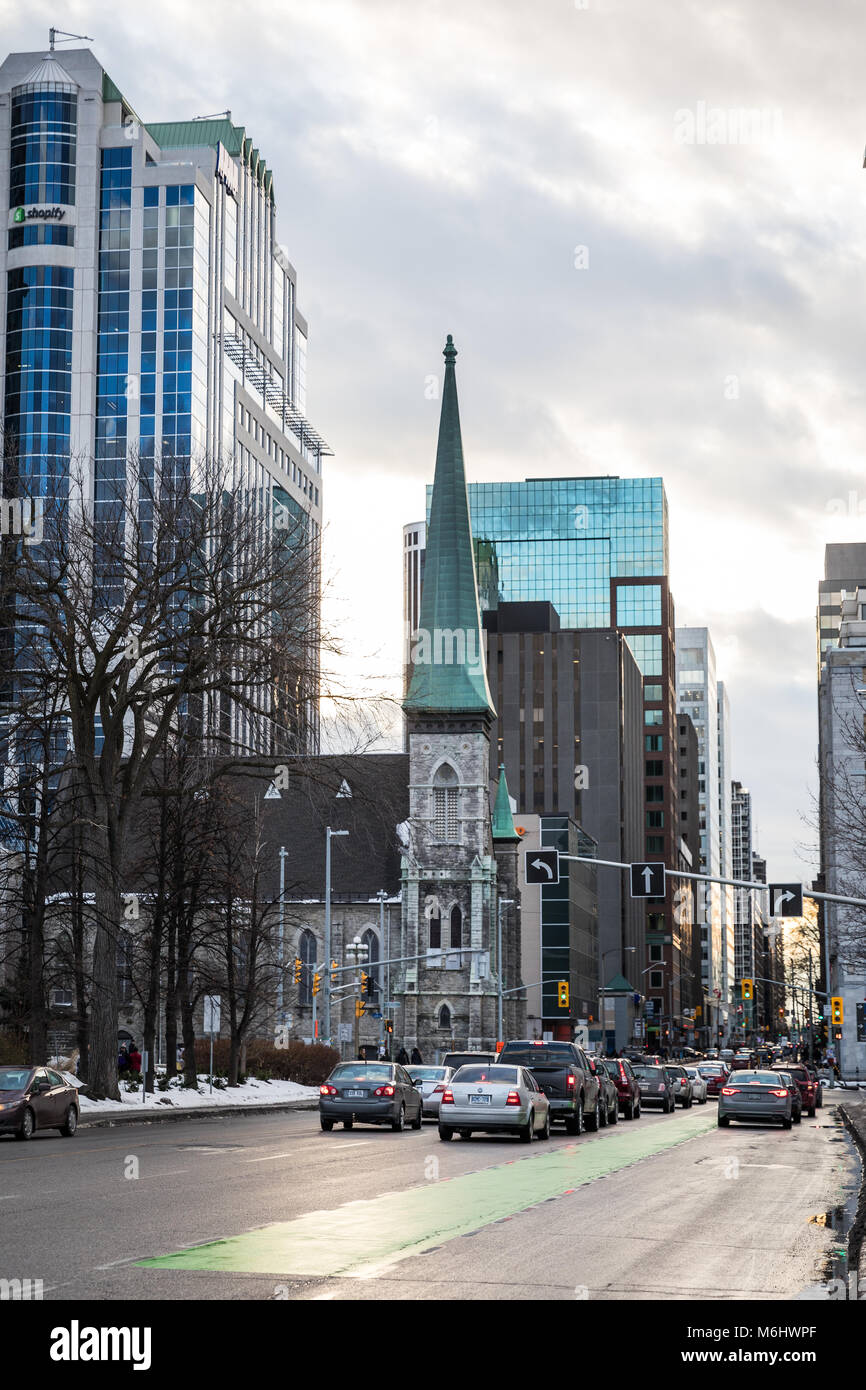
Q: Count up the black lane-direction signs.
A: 3